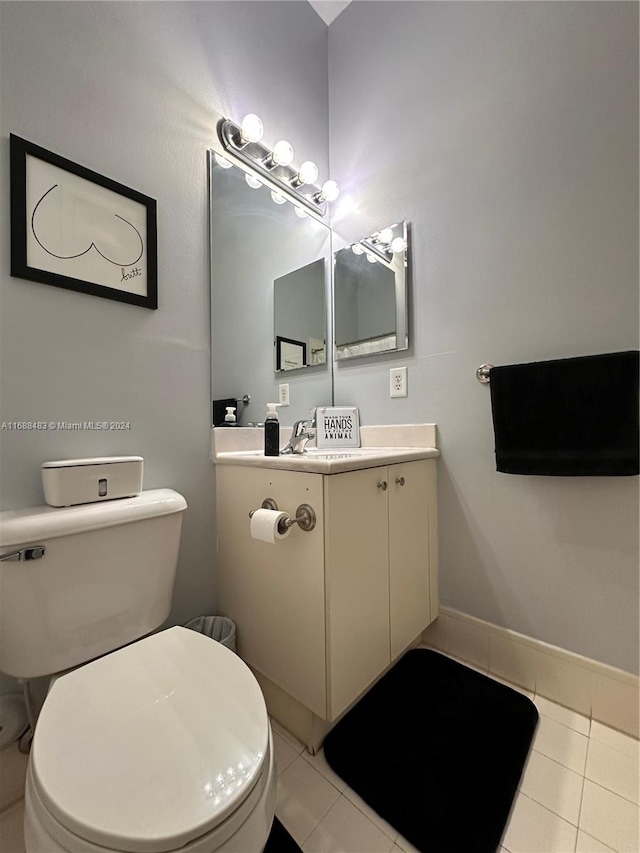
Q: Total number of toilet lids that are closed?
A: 1